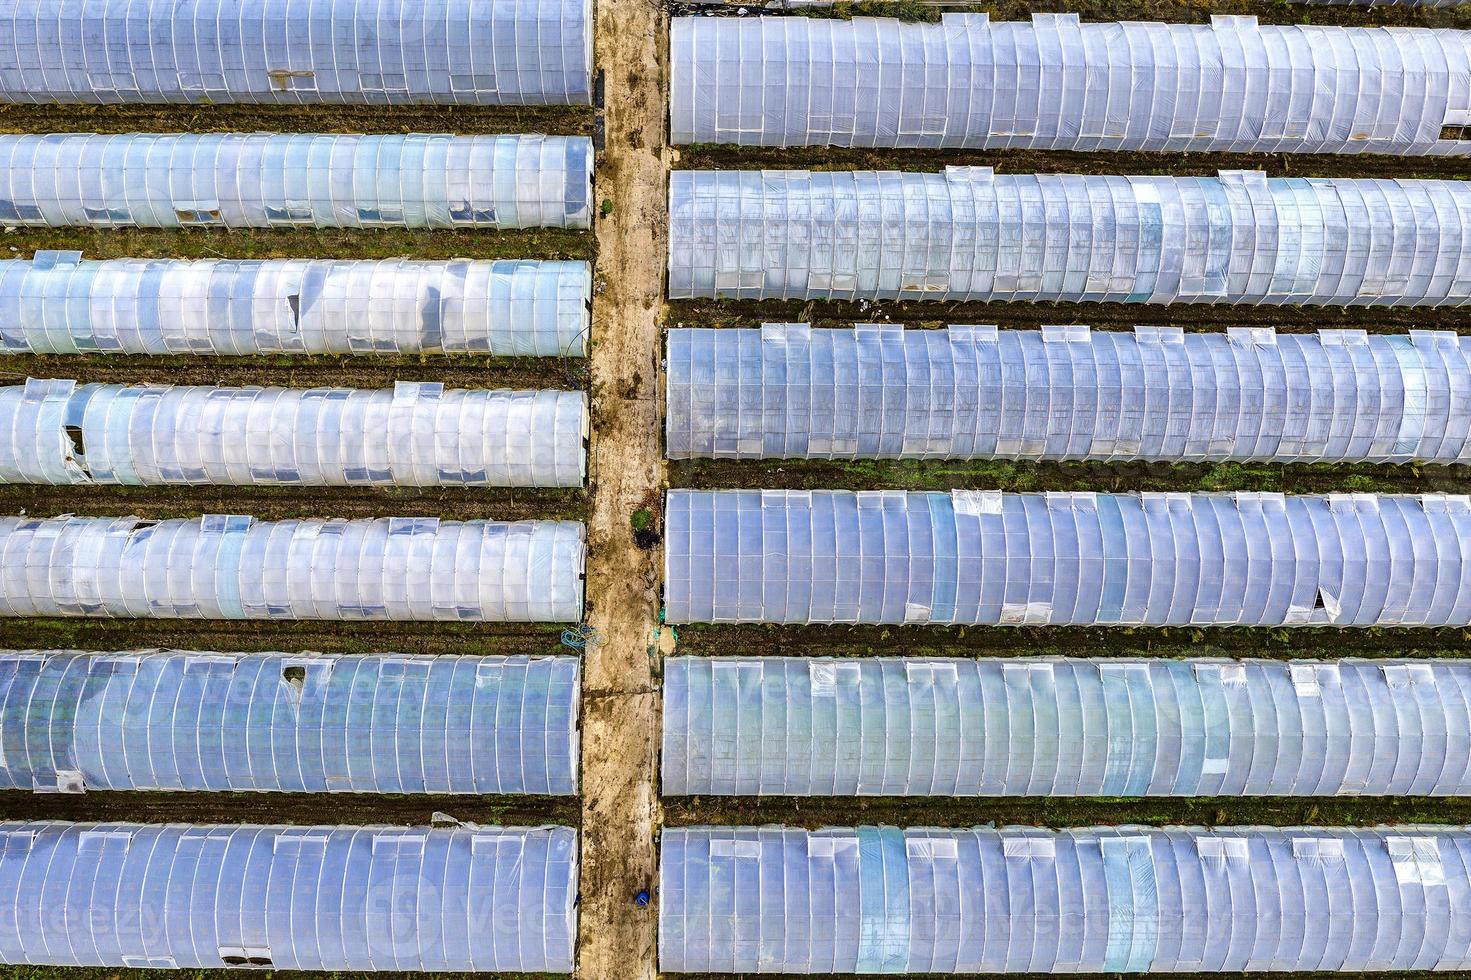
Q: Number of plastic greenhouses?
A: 13